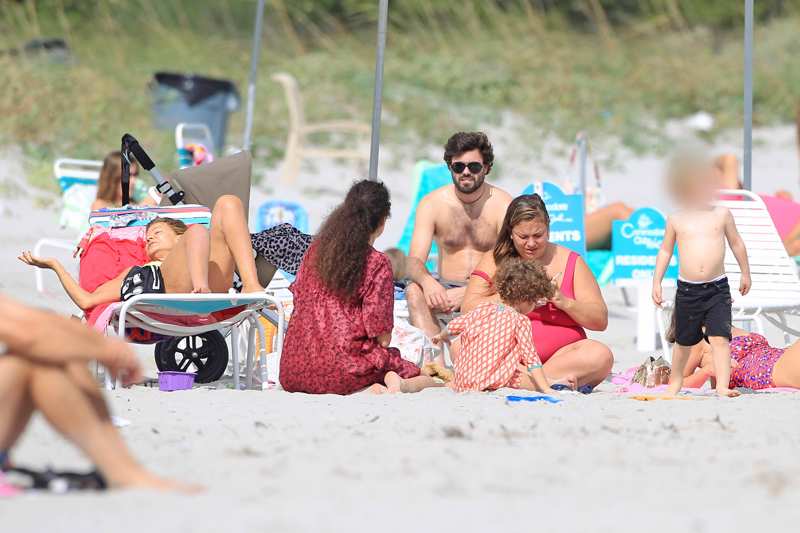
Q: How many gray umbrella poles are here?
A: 3